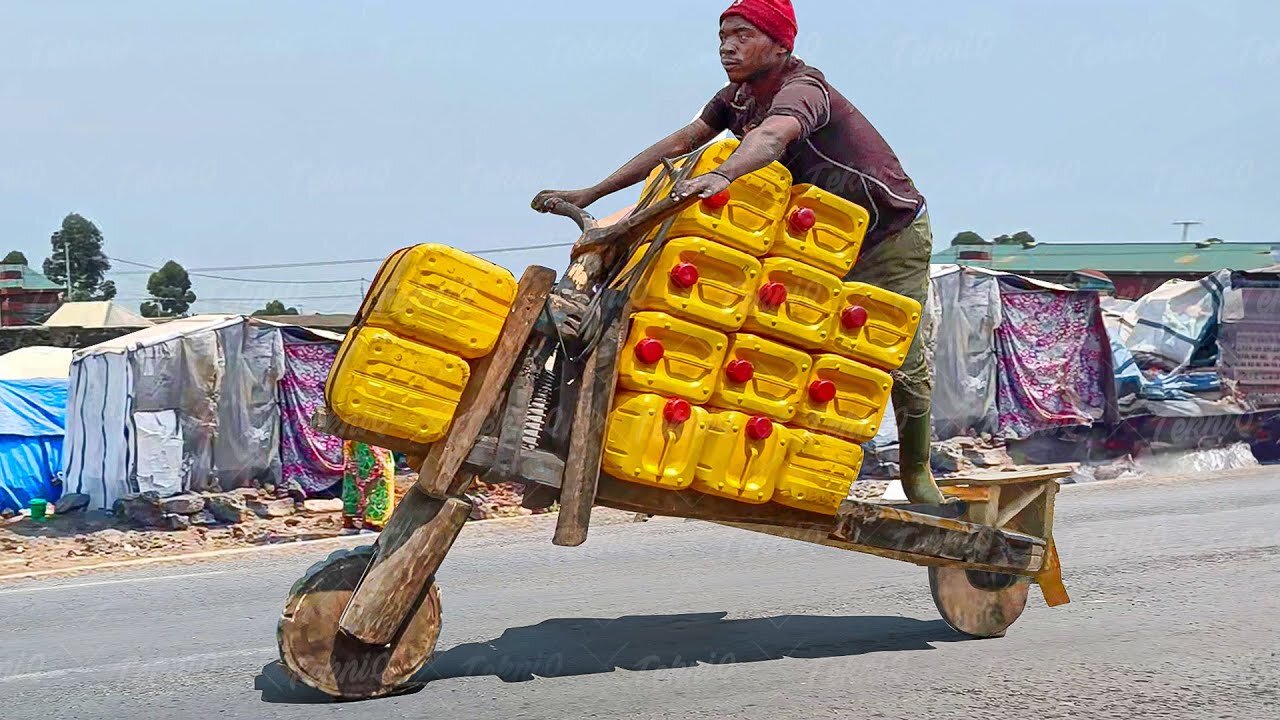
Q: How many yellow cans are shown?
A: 13